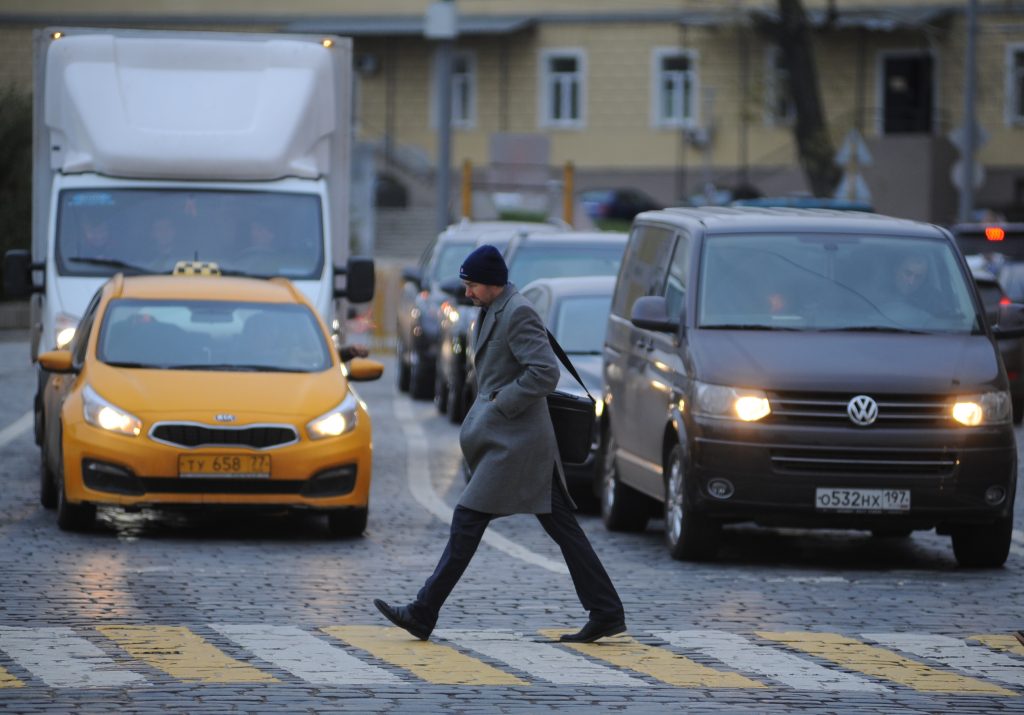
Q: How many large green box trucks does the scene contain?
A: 0